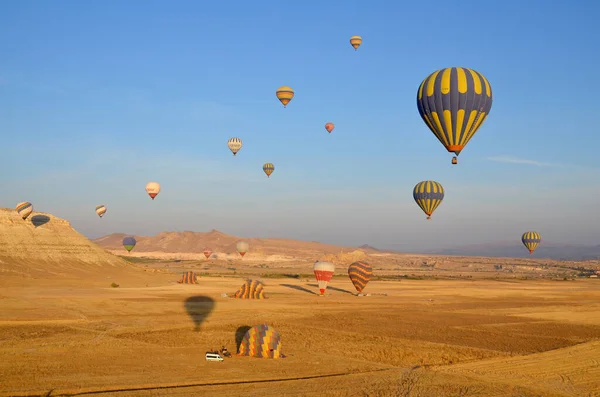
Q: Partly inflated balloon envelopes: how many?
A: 3